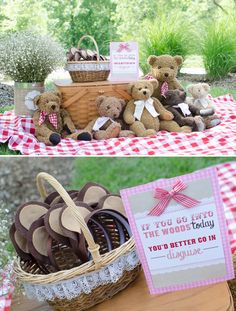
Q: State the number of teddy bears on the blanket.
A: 6